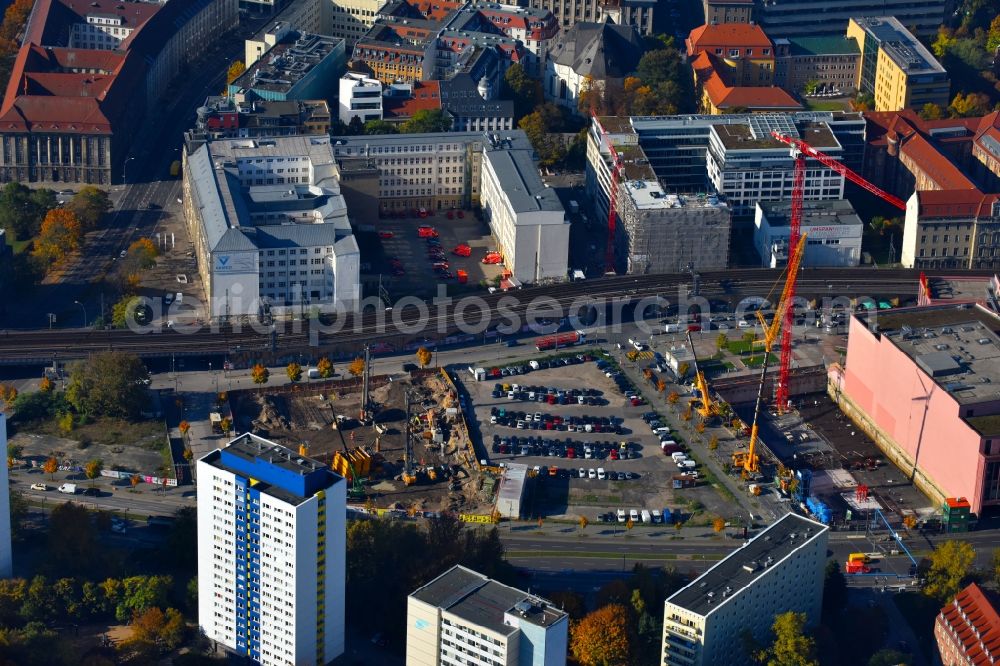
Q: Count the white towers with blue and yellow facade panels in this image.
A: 1